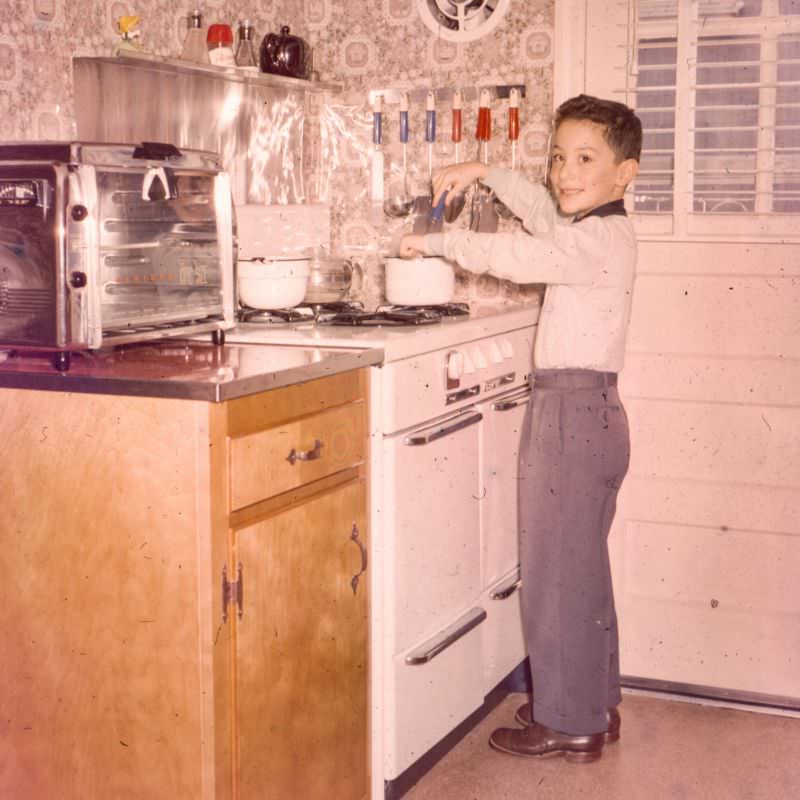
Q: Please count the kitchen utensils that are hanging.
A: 6